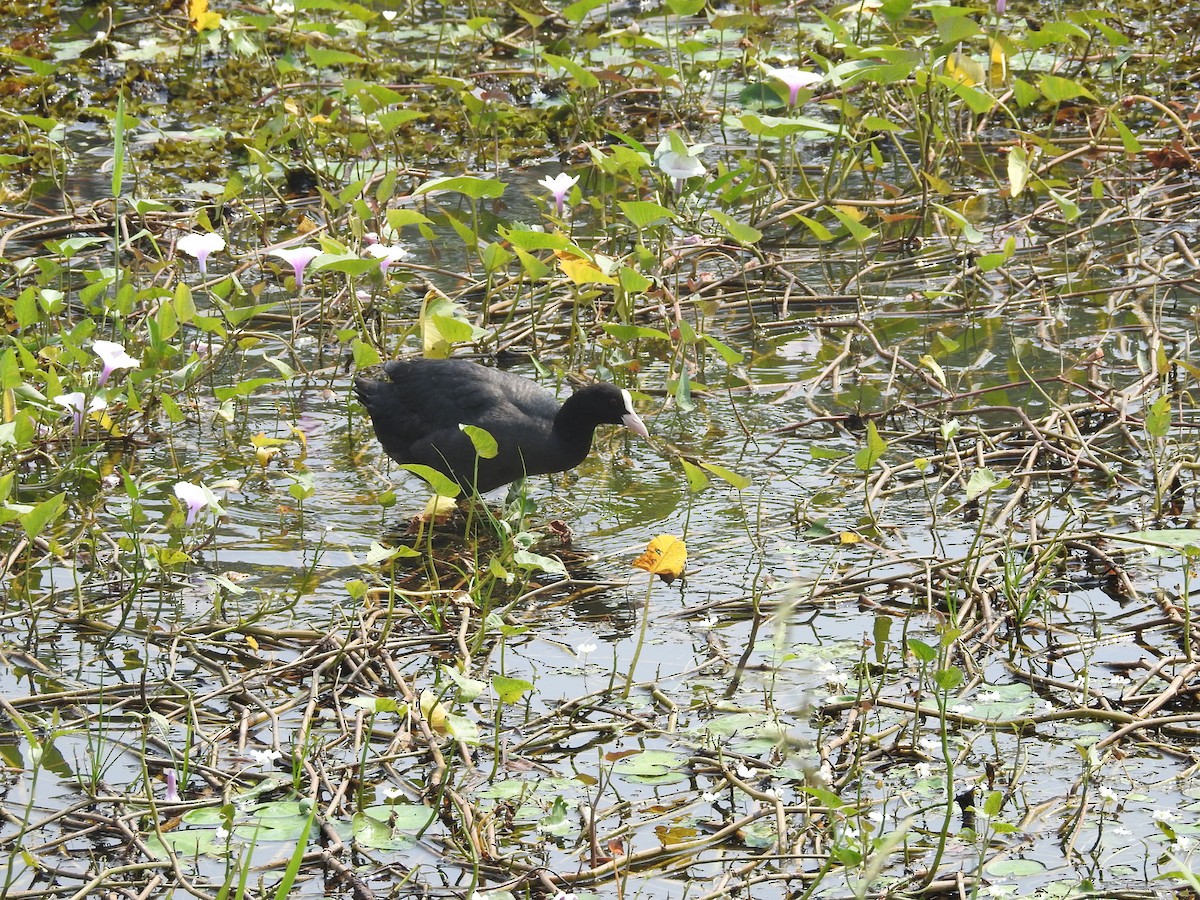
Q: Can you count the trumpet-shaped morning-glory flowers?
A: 9